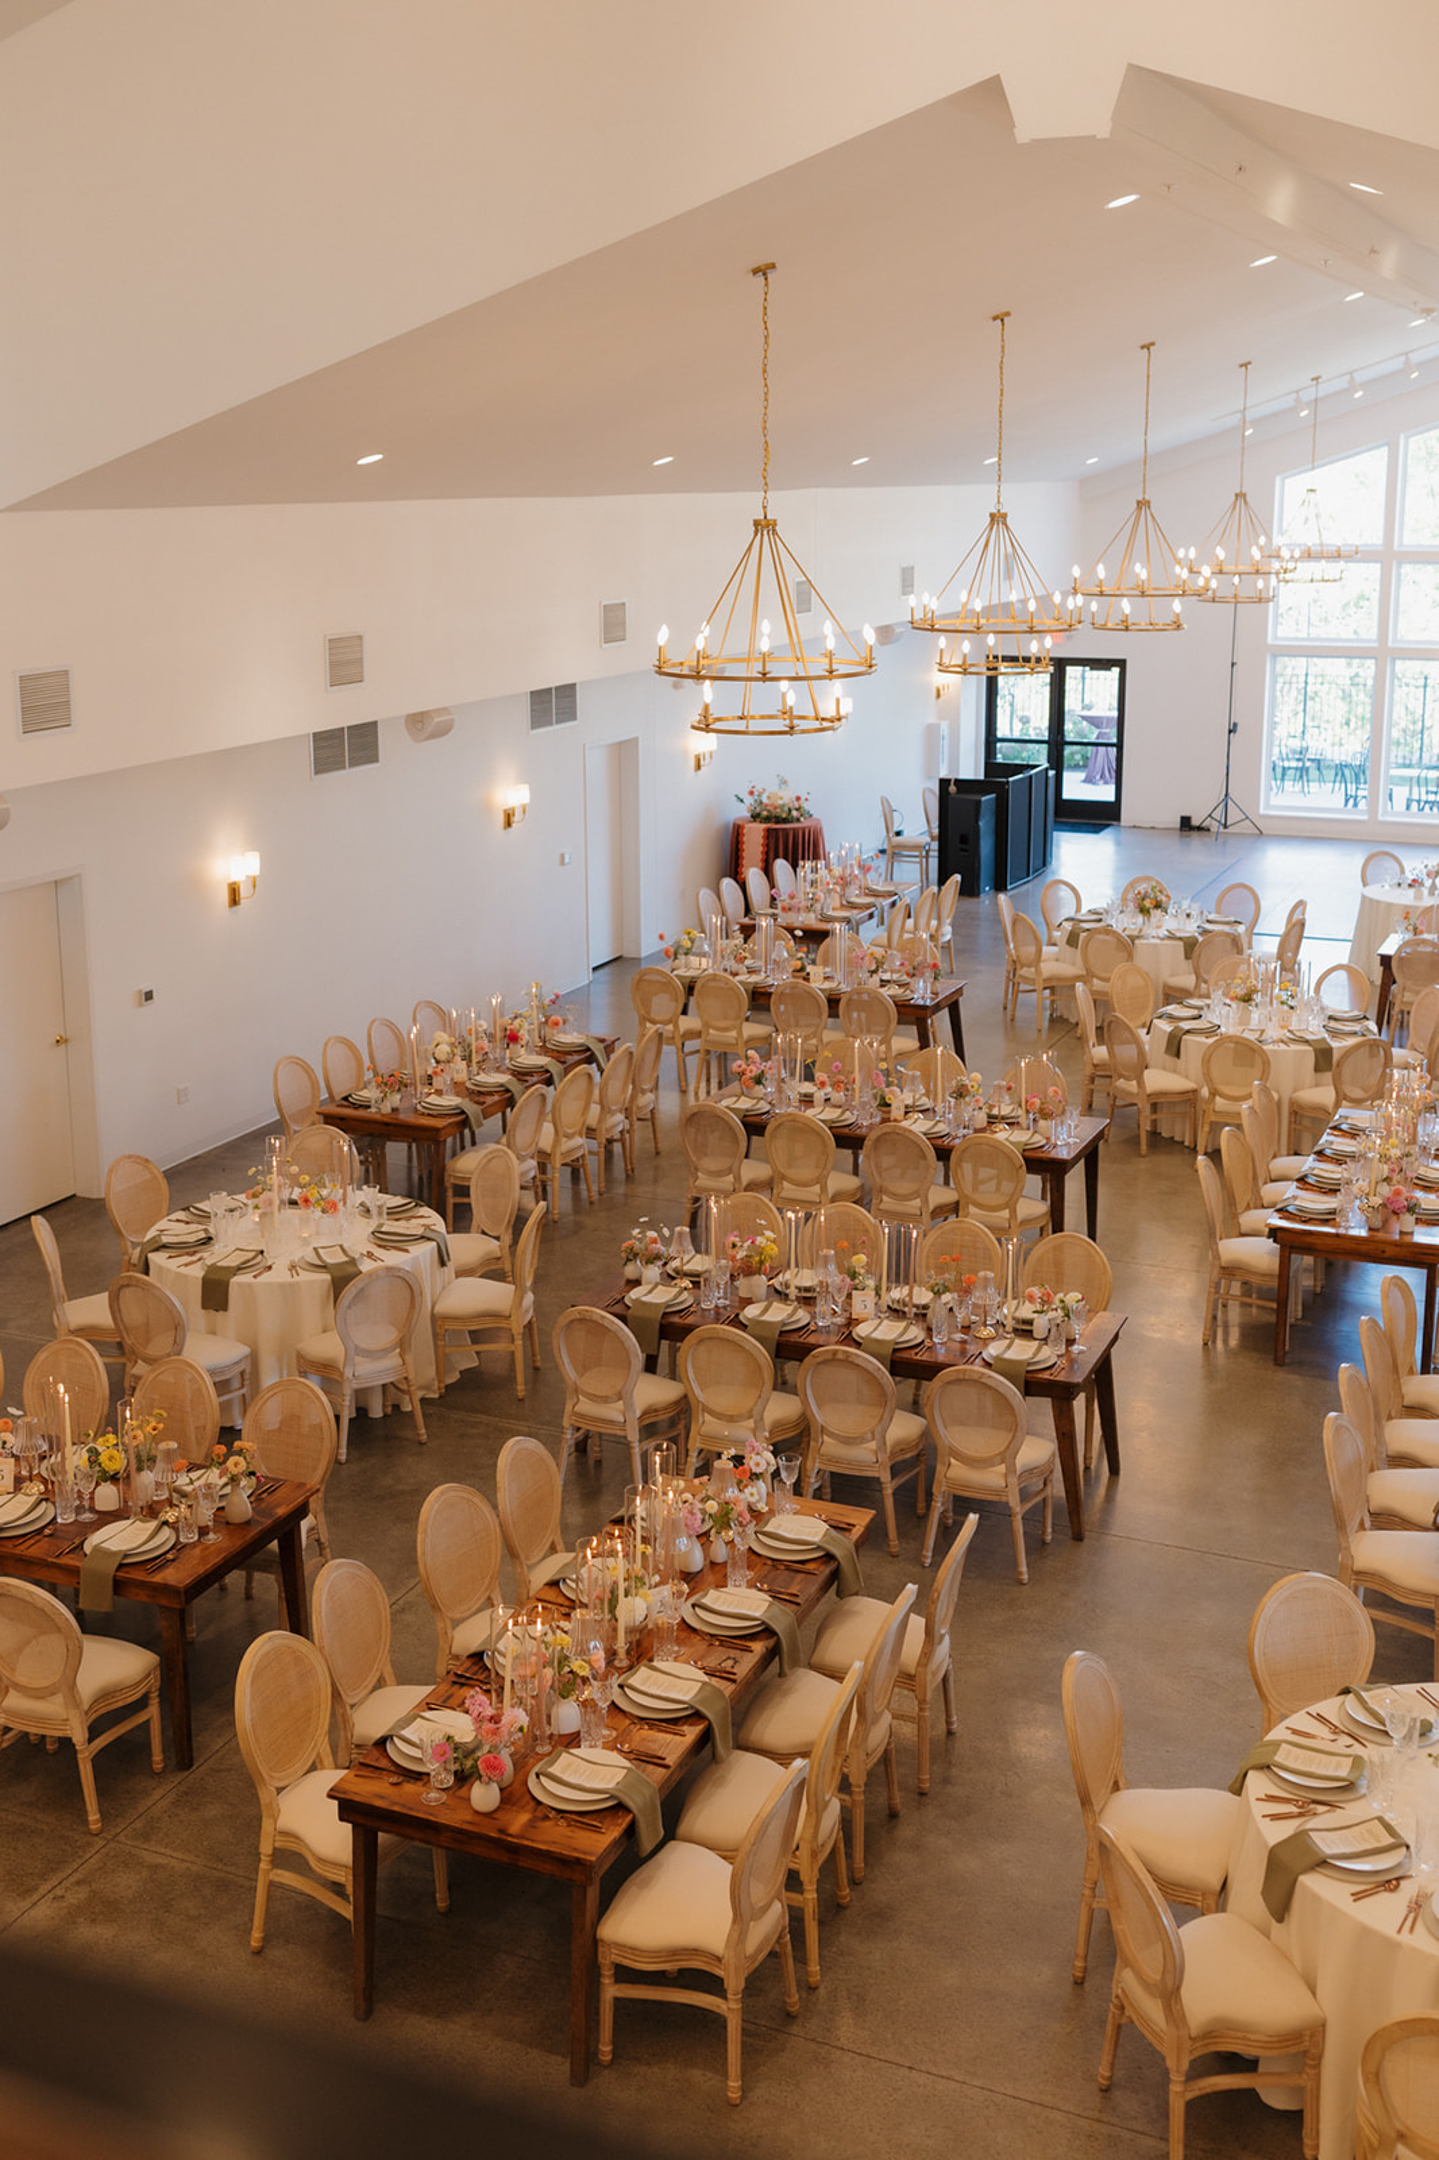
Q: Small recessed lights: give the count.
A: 10